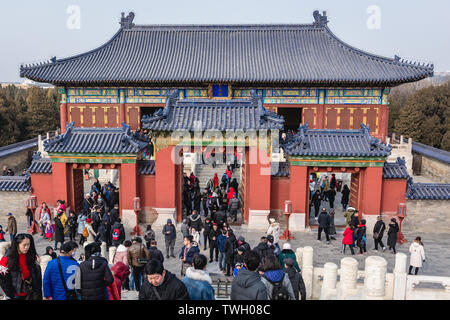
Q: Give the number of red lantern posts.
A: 4